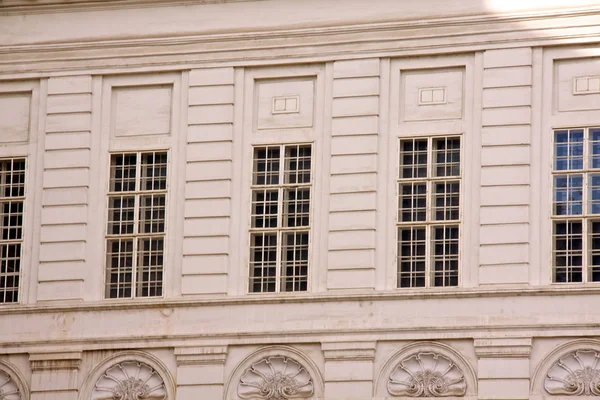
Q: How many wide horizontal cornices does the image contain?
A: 2